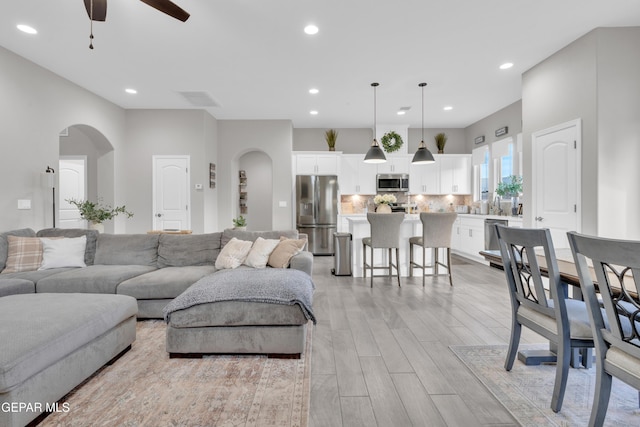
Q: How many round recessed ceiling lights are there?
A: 8